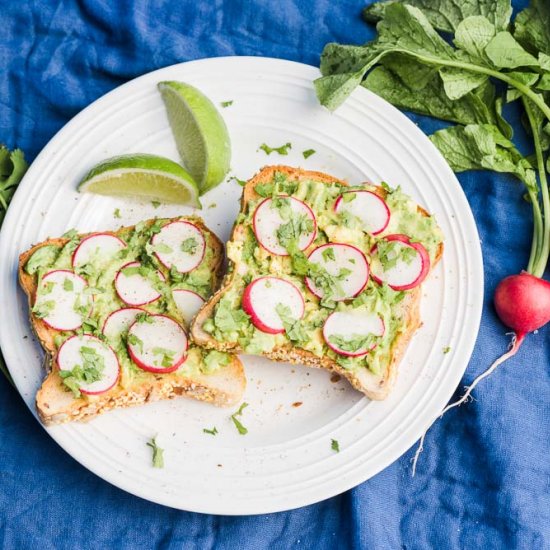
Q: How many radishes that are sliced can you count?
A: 14